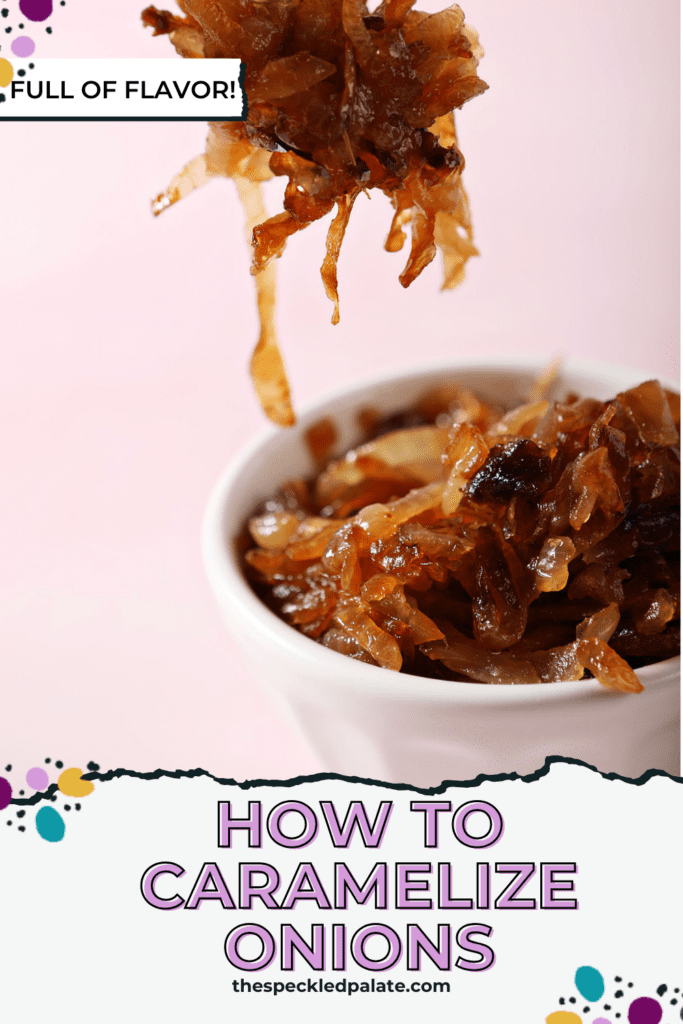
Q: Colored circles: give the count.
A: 11